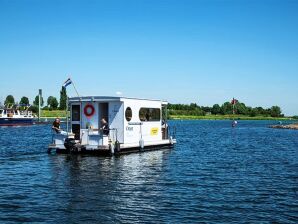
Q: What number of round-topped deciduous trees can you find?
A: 4